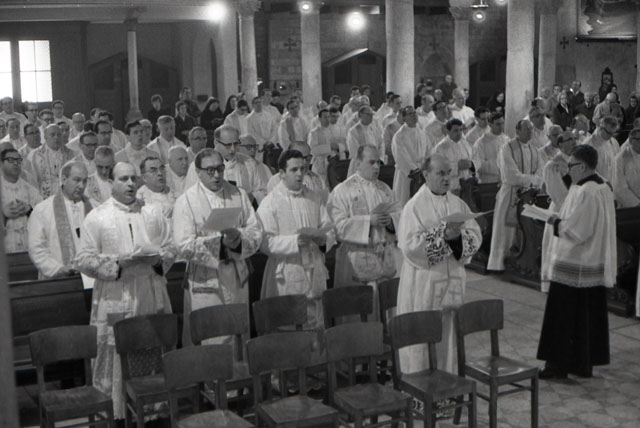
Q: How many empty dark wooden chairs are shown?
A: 11